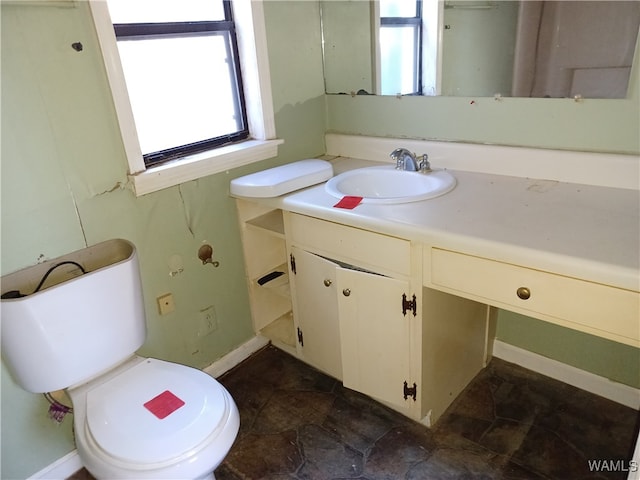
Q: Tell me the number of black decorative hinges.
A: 4